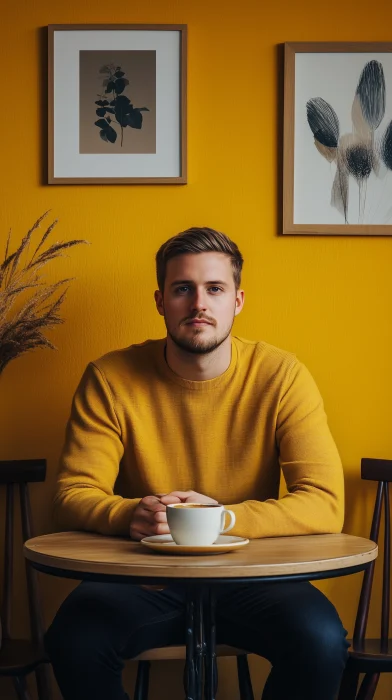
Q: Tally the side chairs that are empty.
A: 2